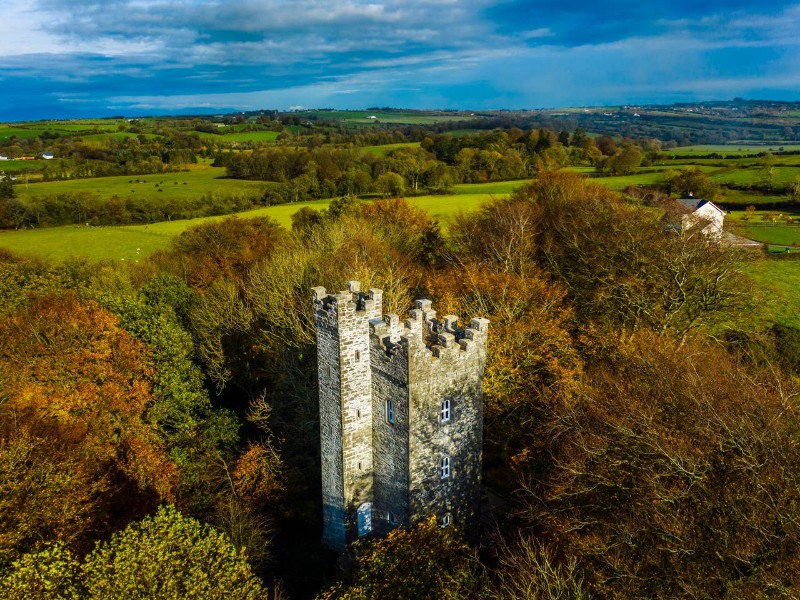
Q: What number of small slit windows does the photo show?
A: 3